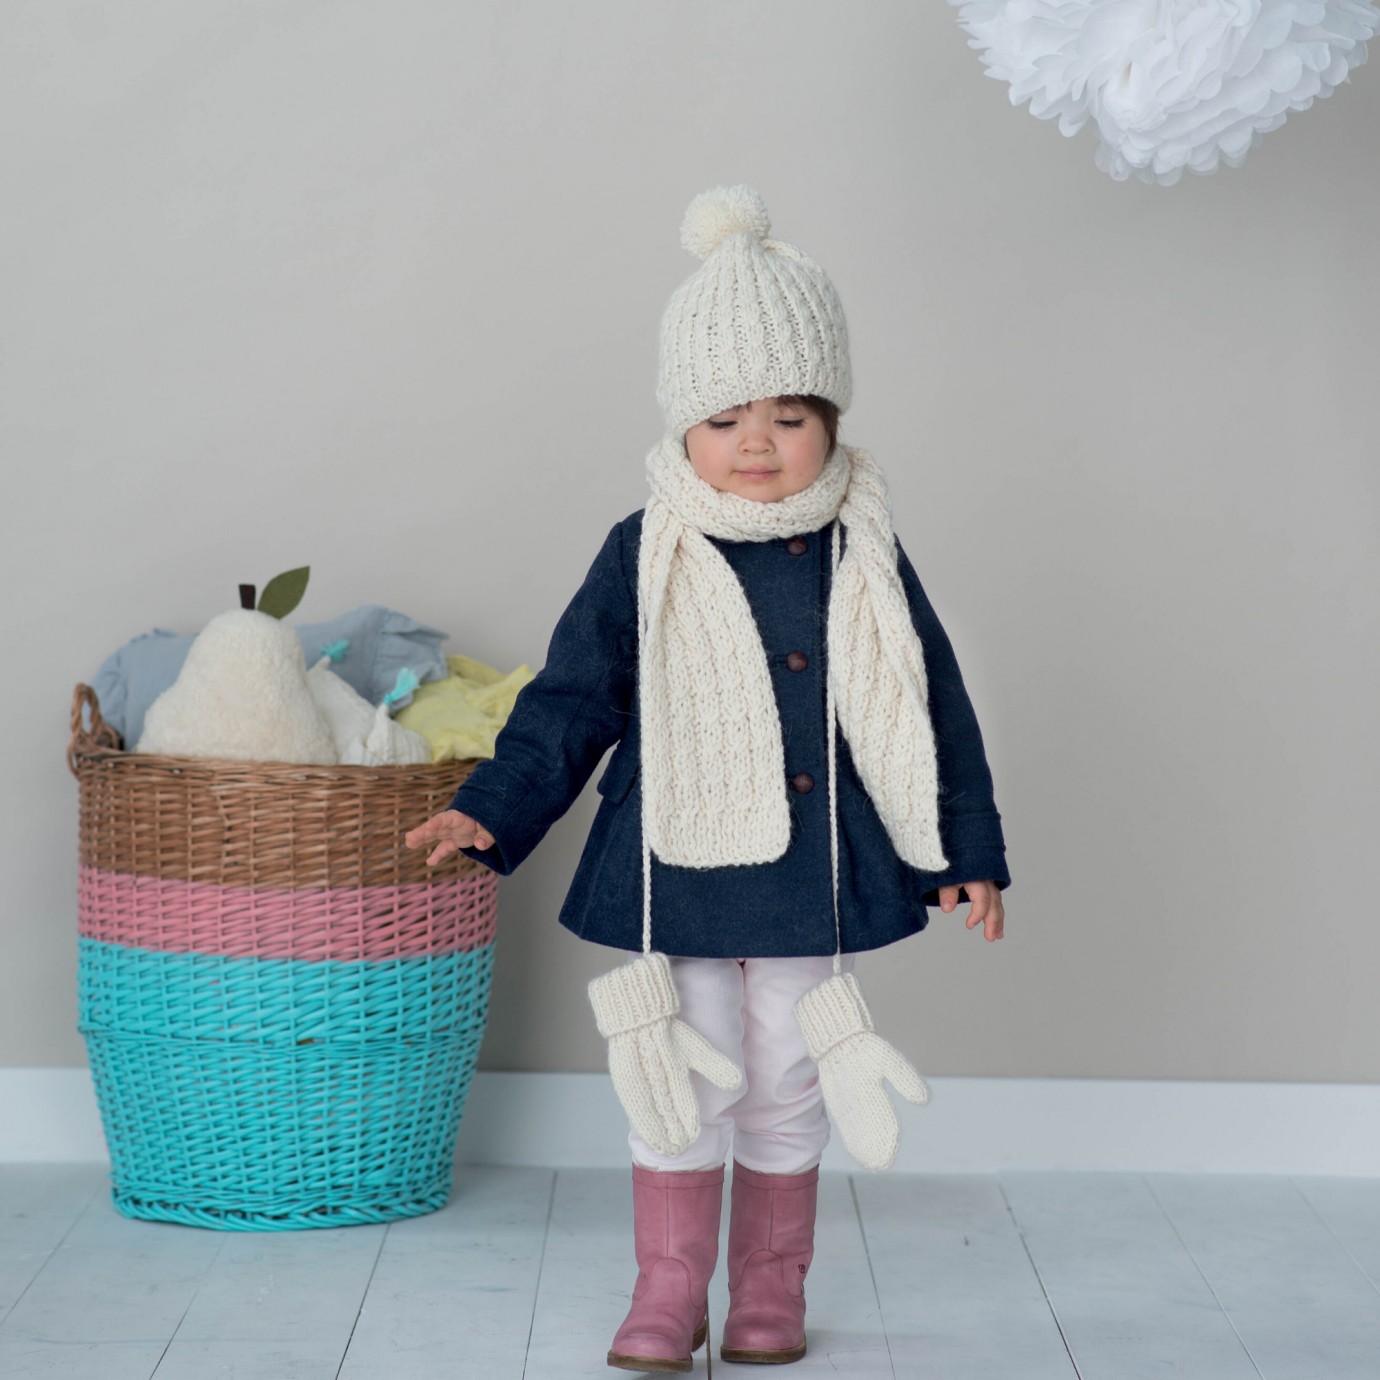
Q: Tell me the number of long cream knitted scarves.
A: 1